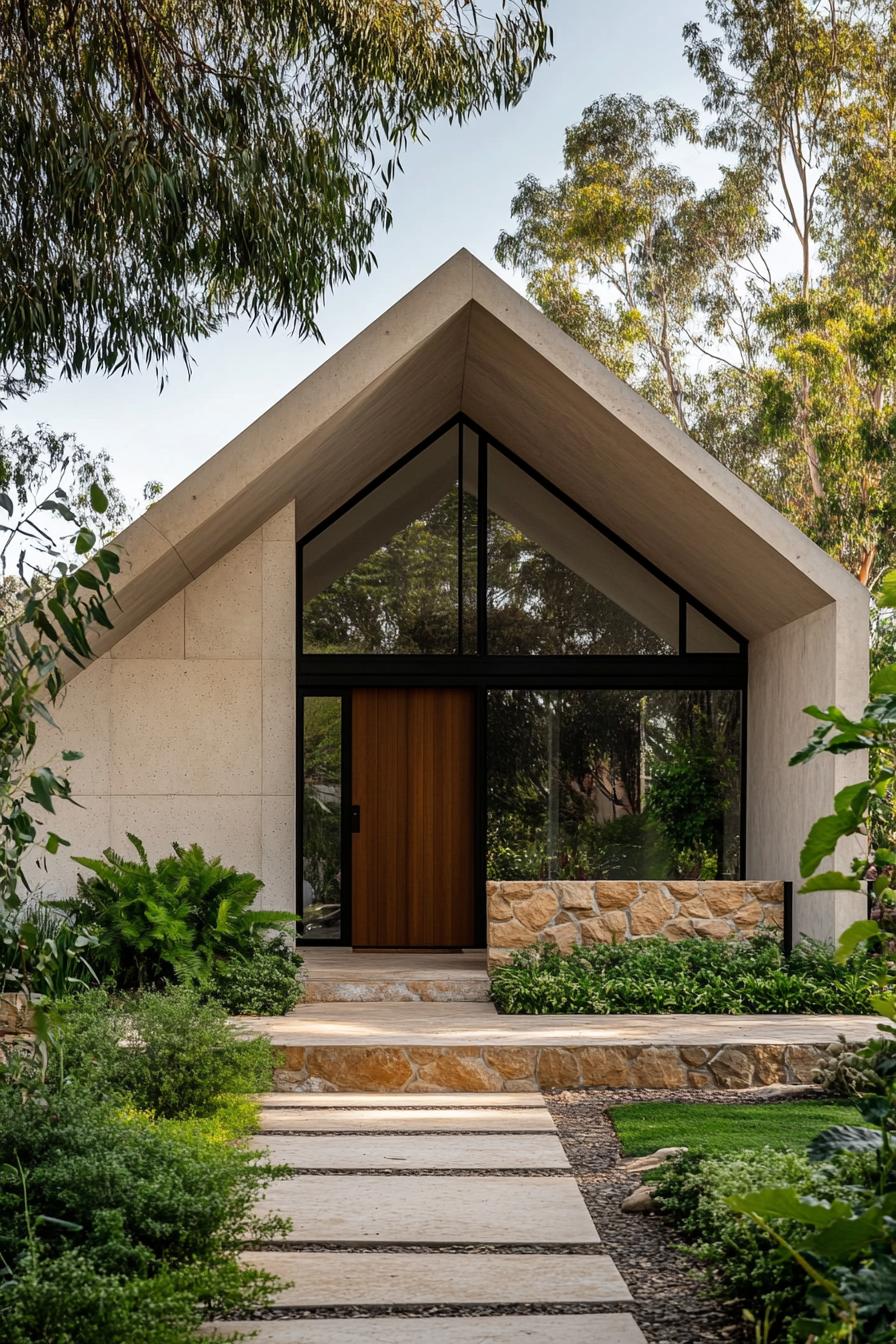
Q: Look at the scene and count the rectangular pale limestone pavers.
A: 6